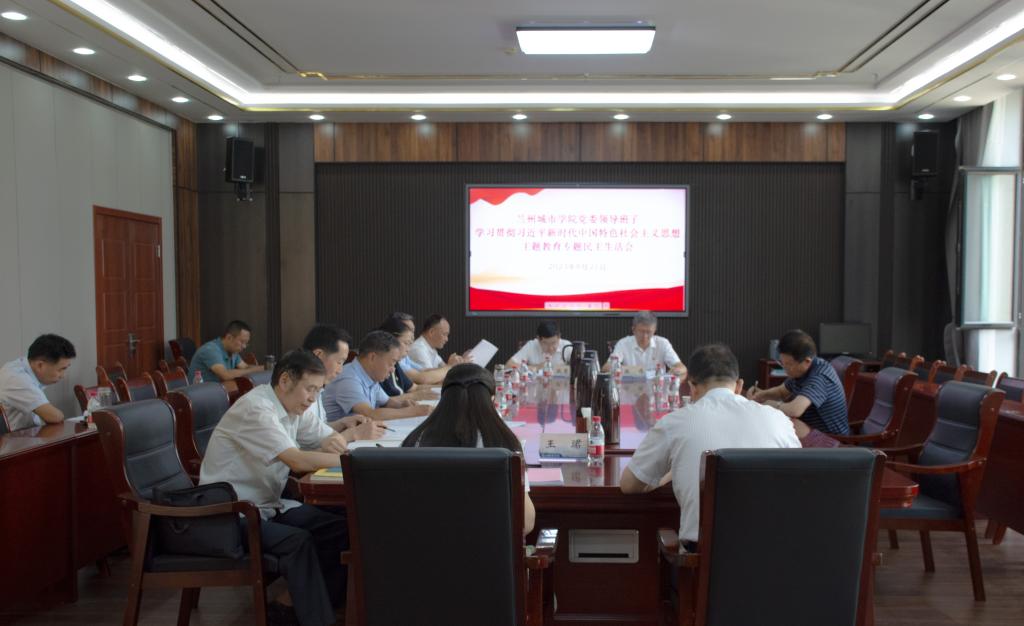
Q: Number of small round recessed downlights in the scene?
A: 14